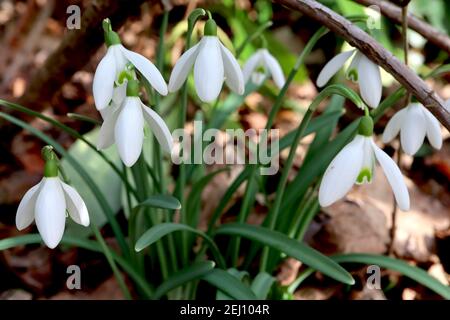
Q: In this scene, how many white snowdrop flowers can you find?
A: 8